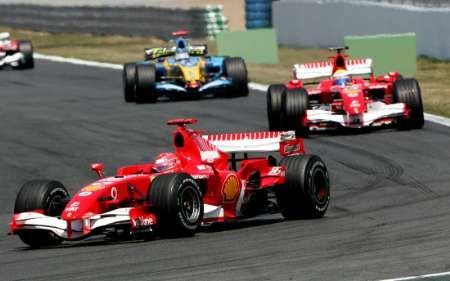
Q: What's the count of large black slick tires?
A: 10